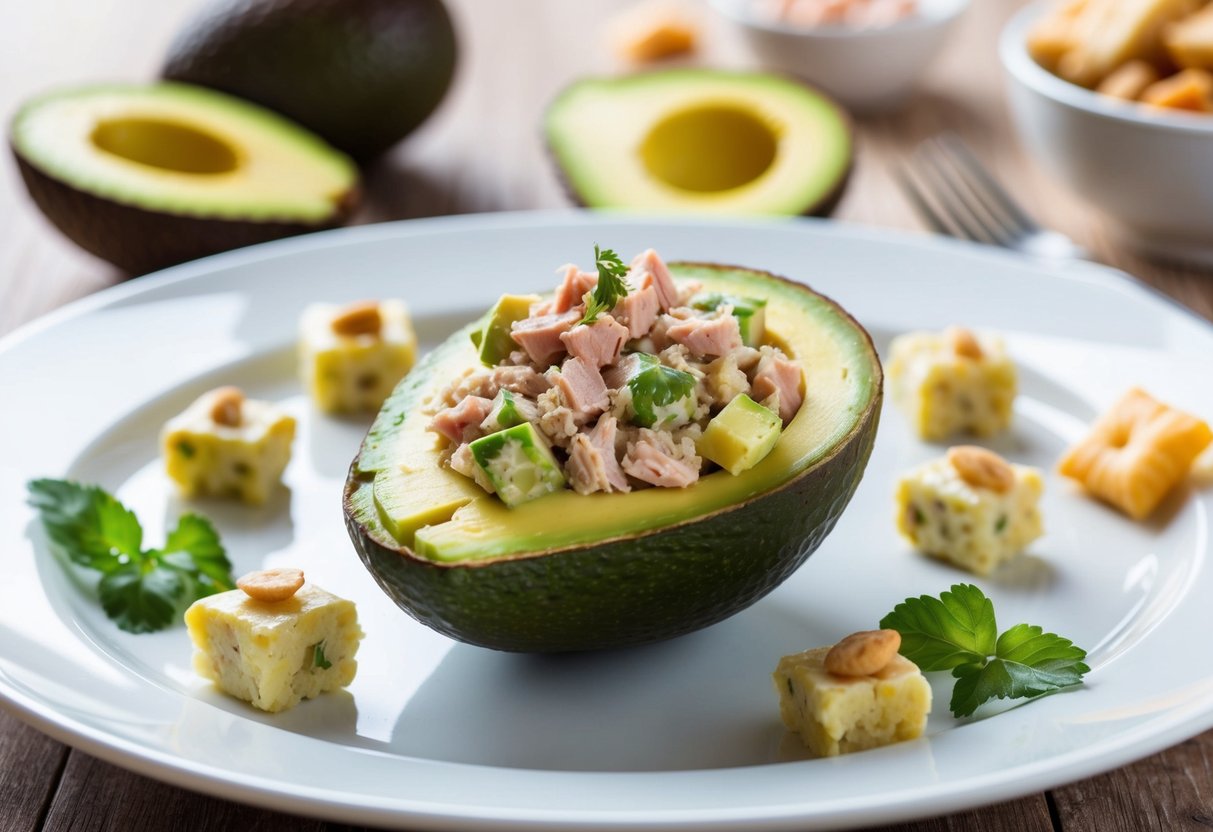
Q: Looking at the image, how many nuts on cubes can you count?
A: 6